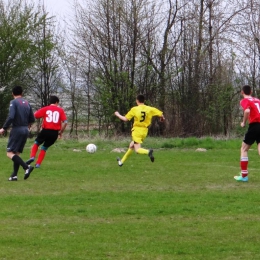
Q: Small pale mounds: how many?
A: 3